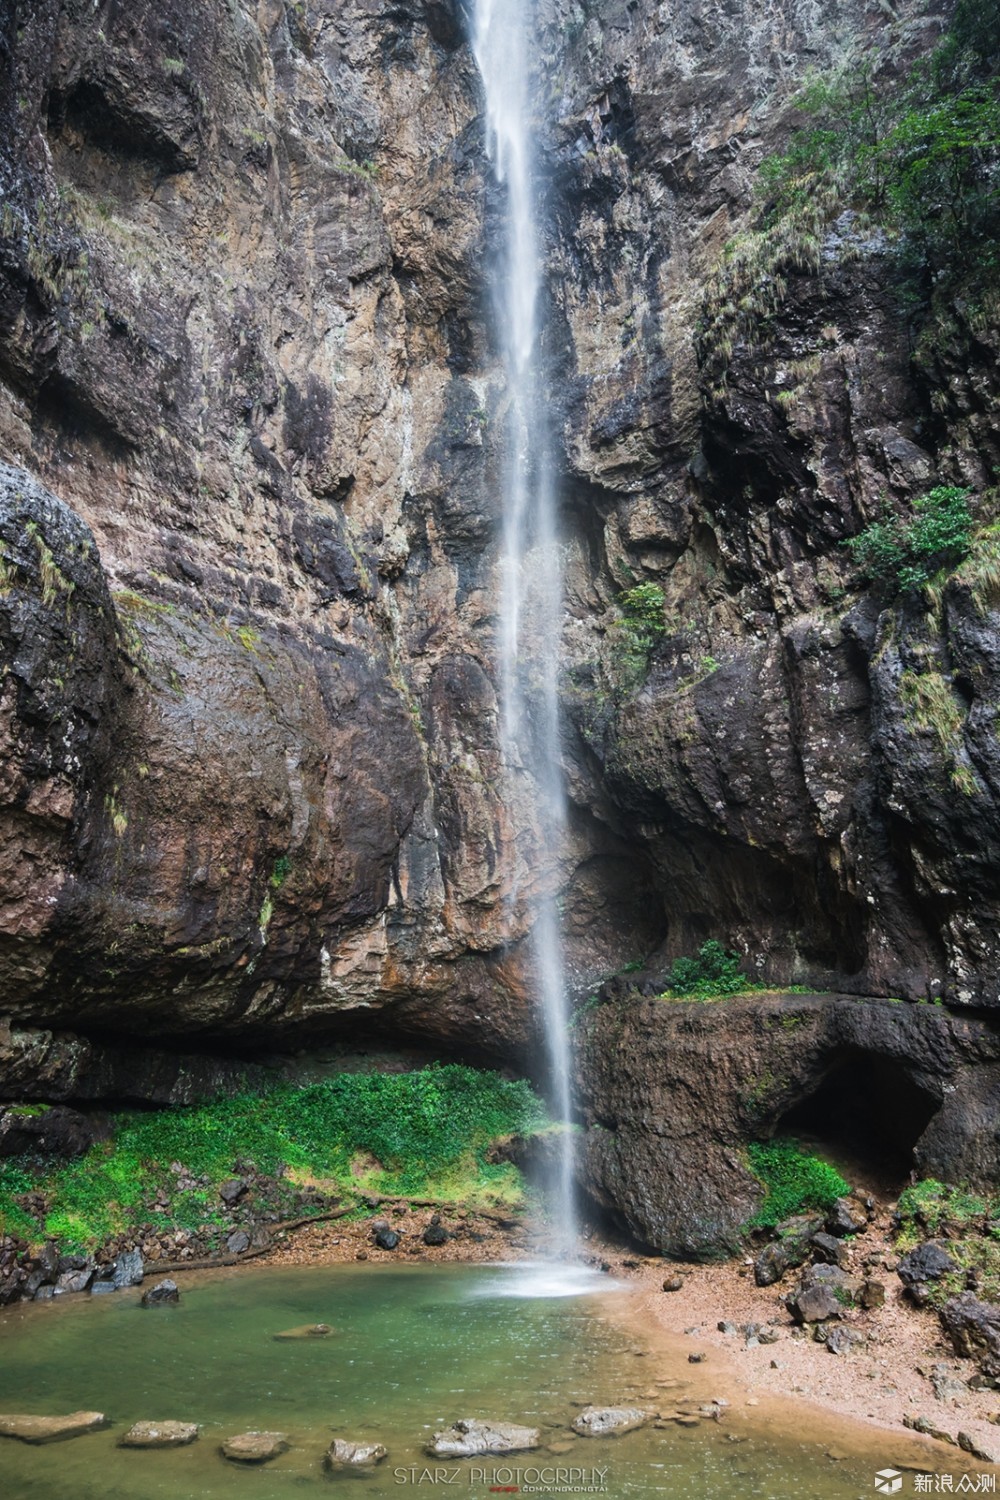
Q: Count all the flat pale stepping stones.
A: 6